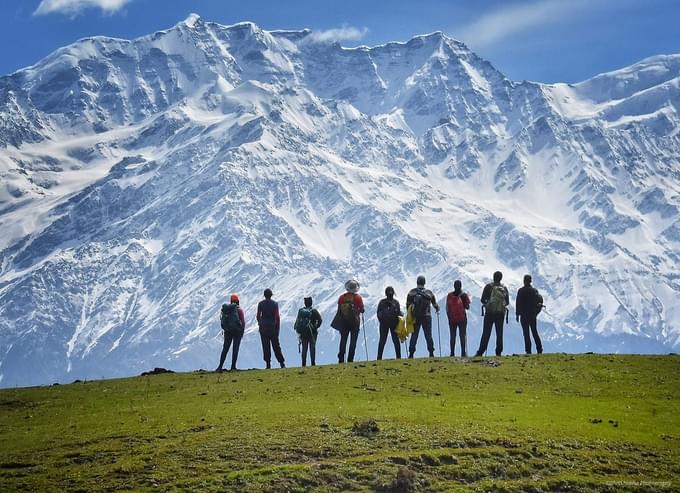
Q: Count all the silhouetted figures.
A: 9